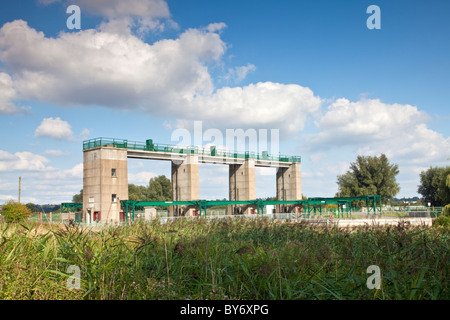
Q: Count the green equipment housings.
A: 3